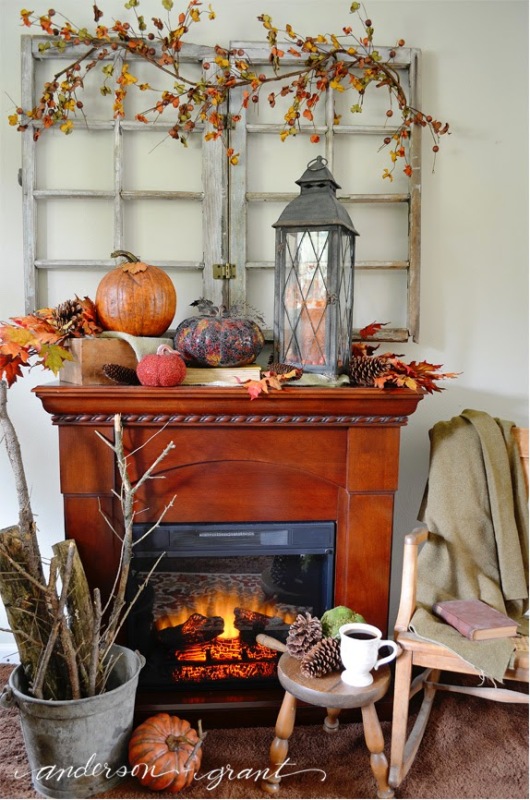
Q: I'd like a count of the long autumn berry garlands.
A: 1